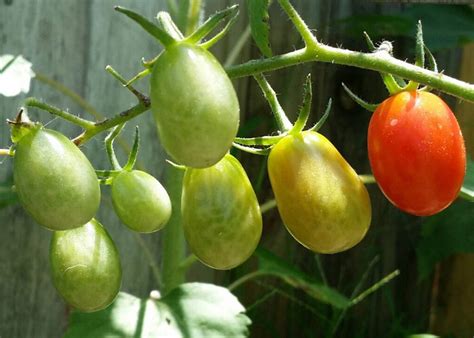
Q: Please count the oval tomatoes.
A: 7